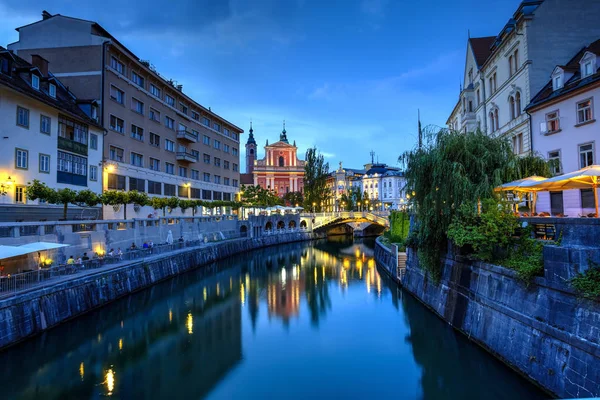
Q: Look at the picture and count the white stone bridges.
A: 1